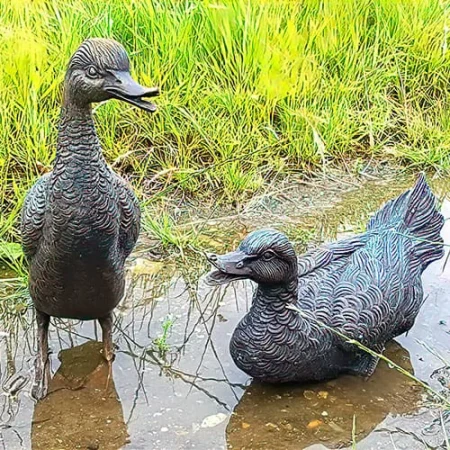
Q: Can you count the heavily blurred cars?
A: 0